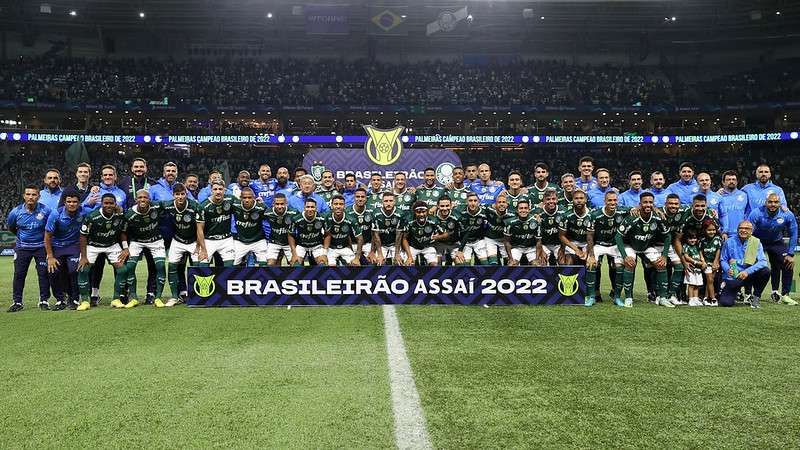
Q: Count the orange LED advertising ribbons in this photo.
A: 0